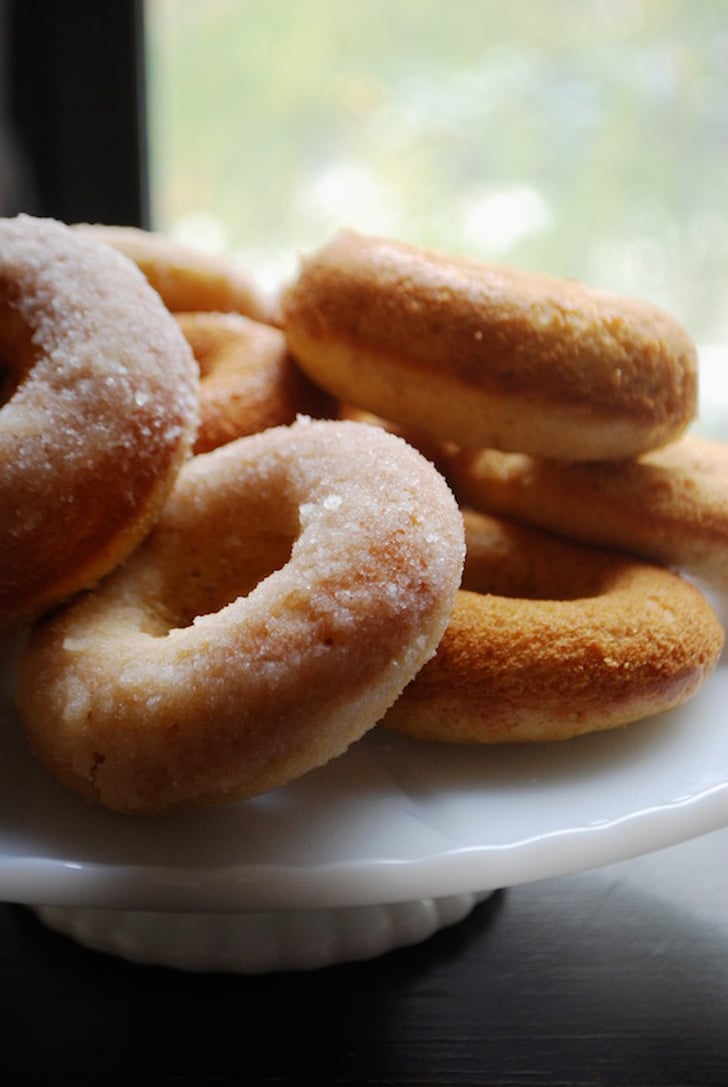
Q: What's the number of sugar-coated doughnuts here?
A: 2